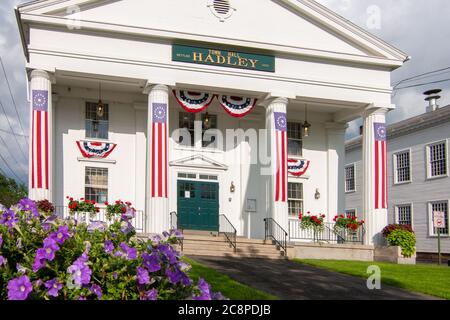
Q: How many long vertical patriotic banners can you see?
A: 4